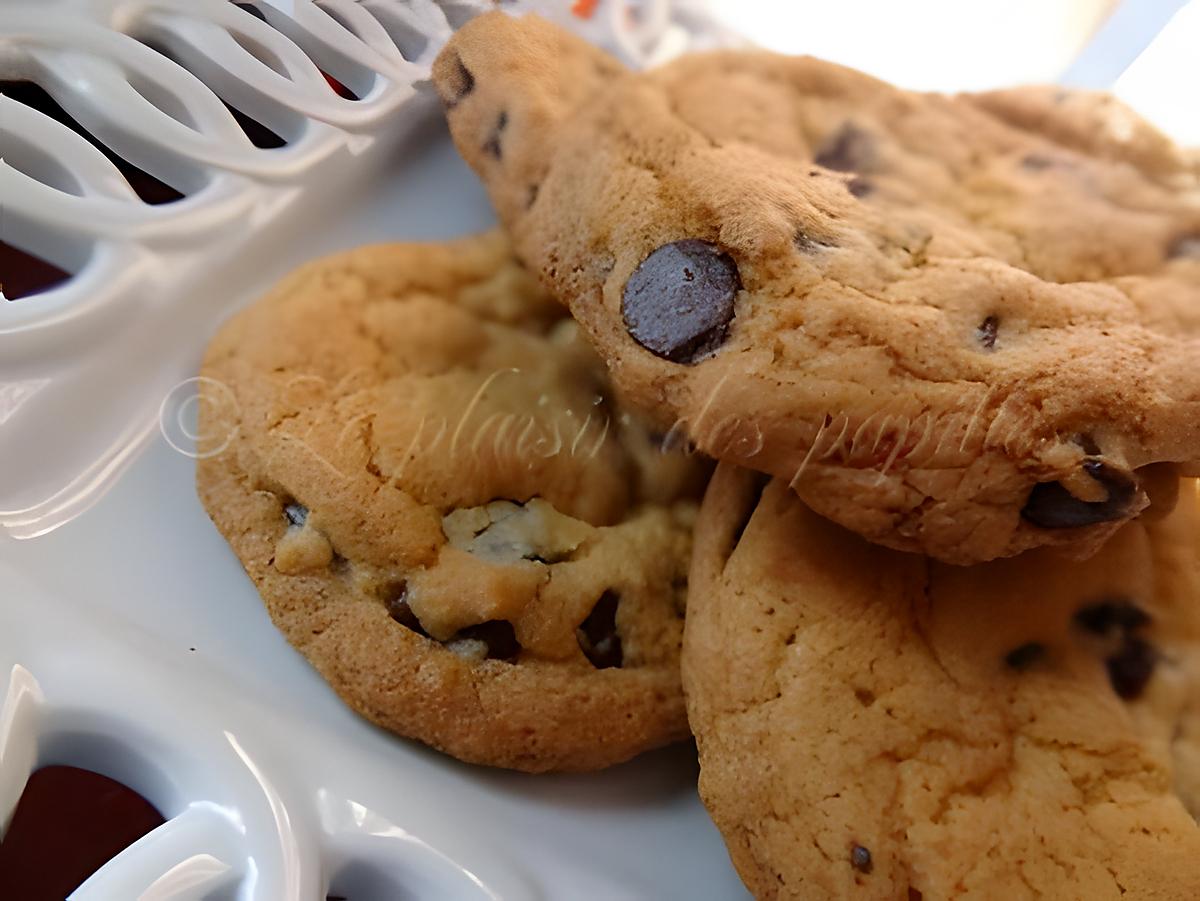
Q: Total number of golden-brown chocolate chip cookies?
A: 3